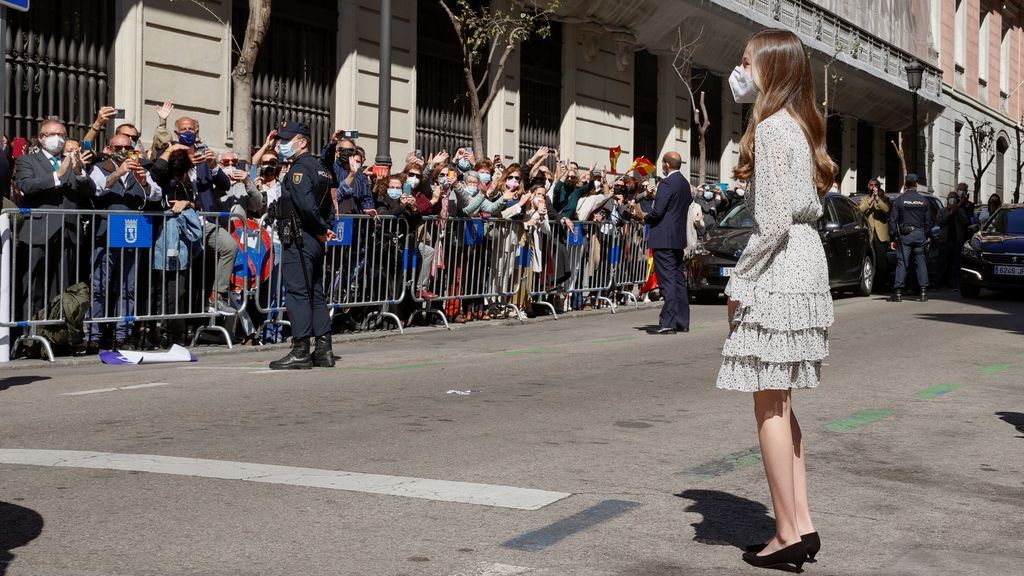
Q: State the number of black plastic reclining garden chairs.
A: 0